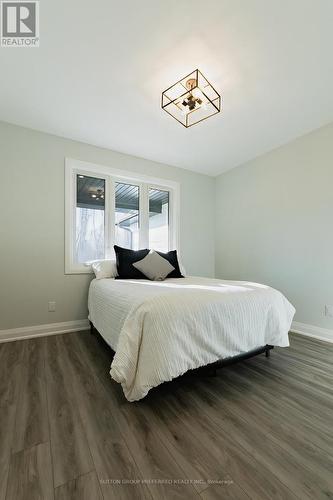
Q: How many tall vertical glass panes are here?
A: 3